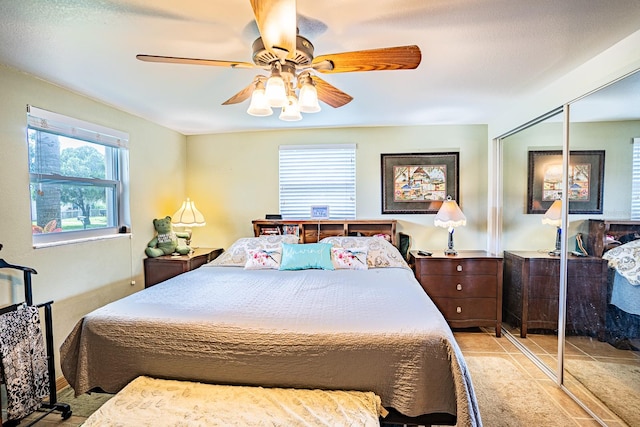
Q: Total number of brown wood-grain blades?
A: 5